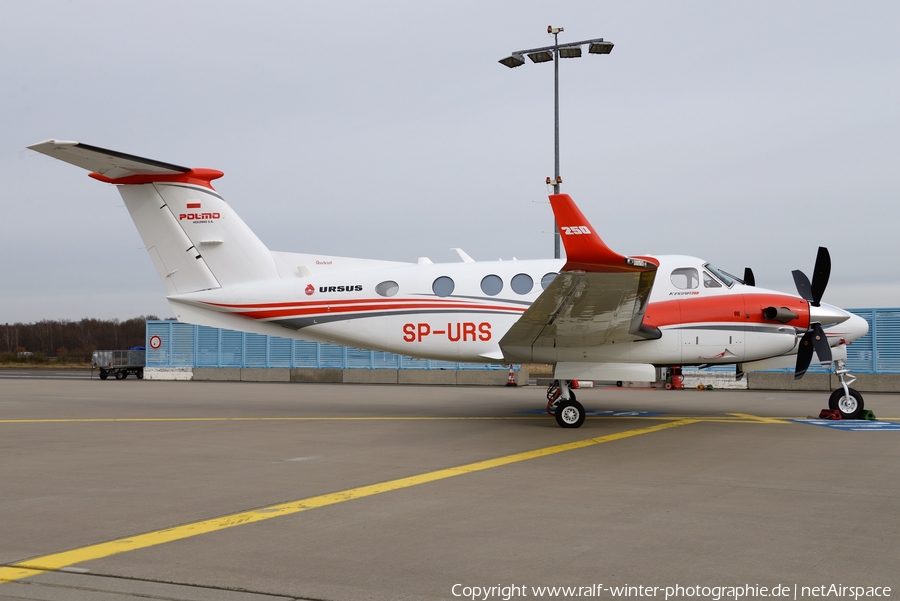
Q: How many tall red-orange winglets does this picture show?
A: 1